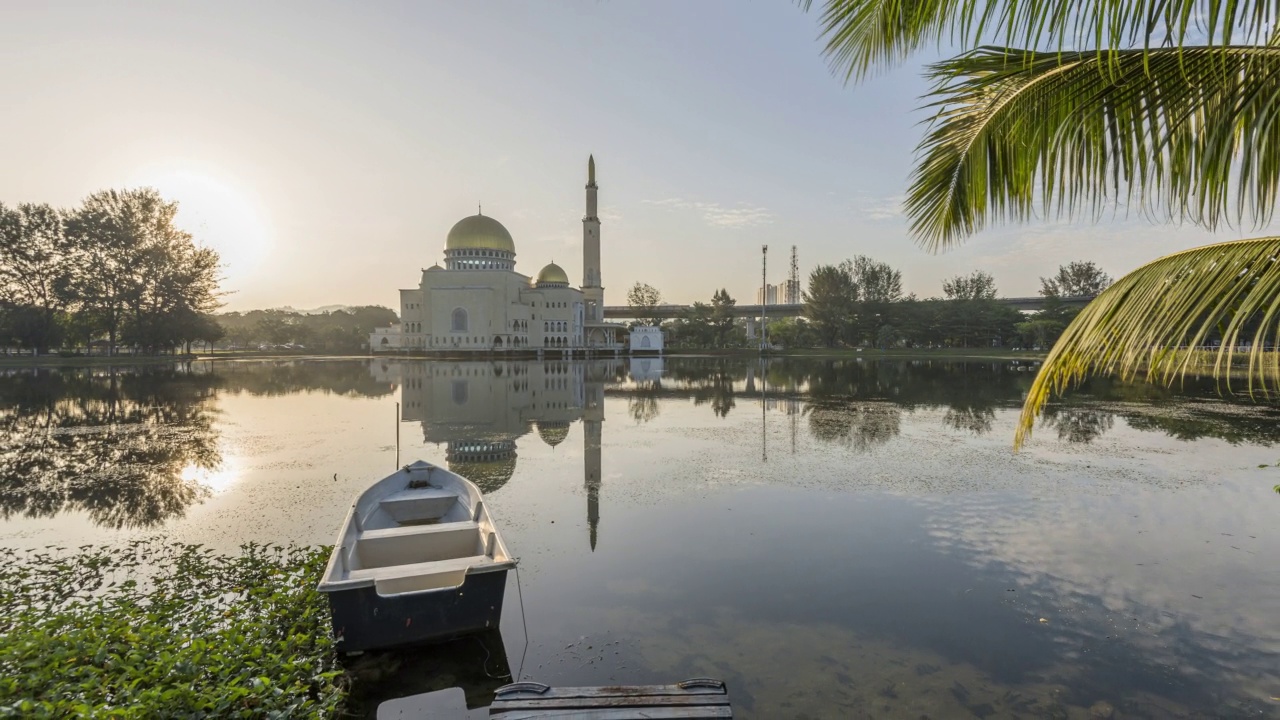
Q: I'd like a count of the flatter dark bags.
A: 0